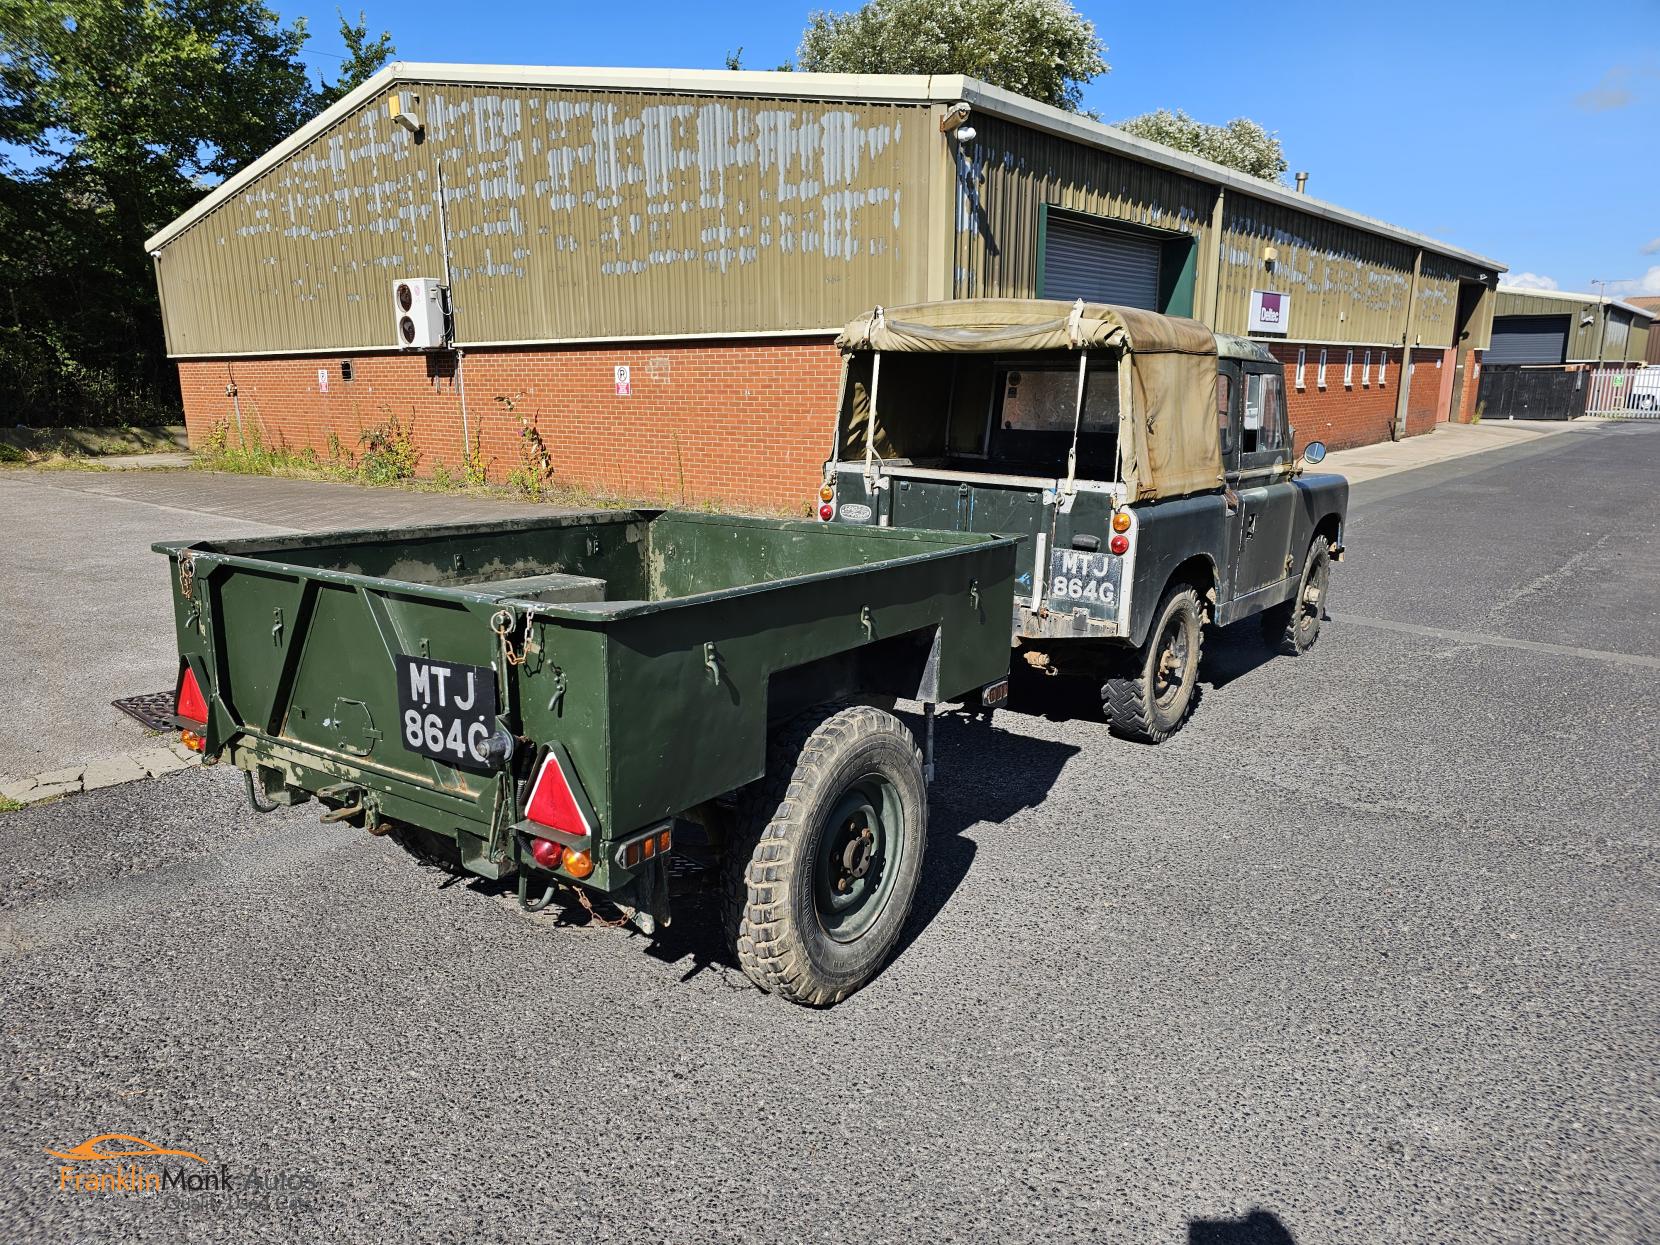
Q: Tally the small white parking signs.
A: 2